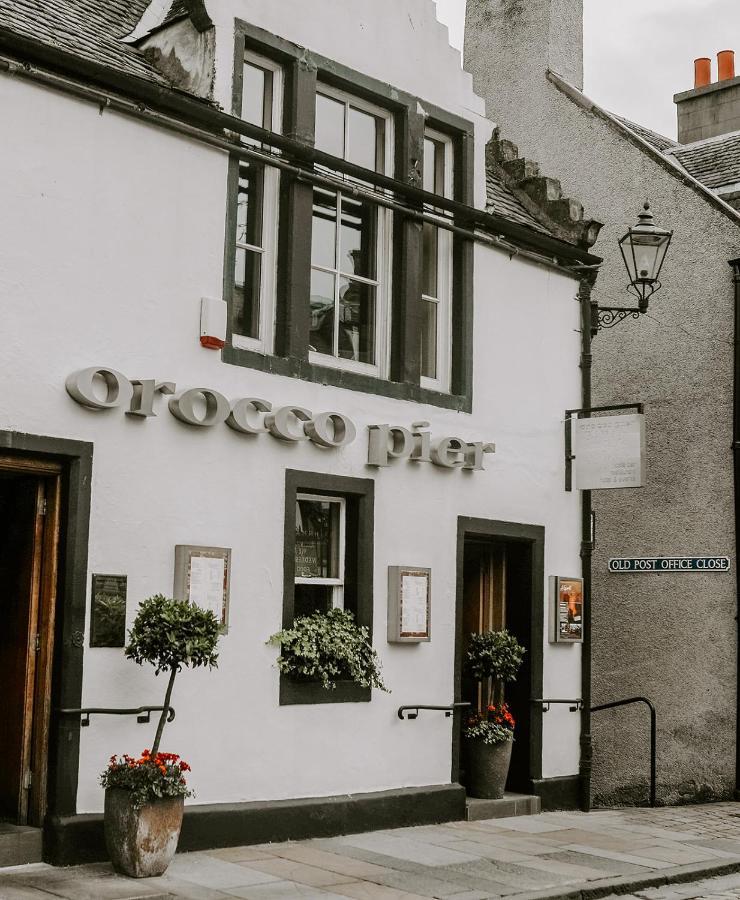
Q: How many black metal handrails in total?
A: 4